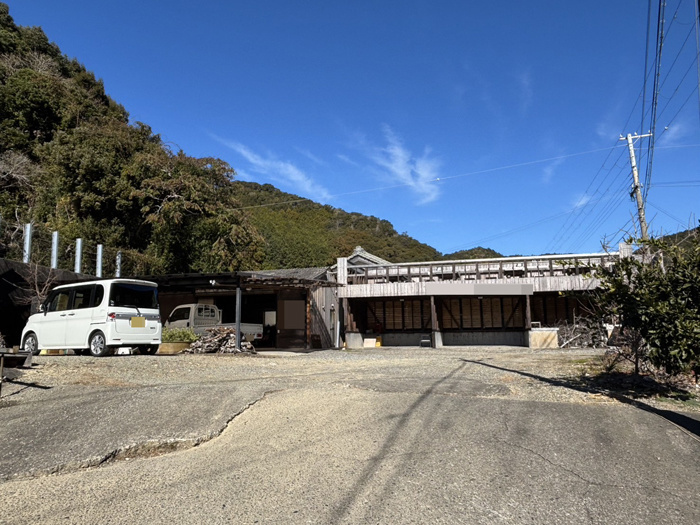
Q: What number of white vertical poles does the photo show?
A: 5